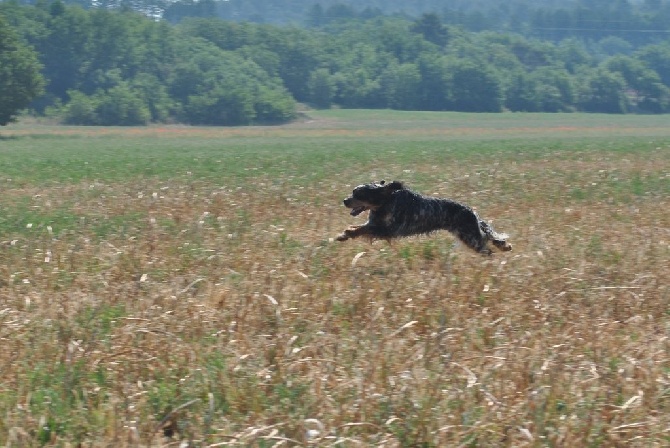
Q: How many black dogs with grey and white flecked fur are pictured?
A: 1